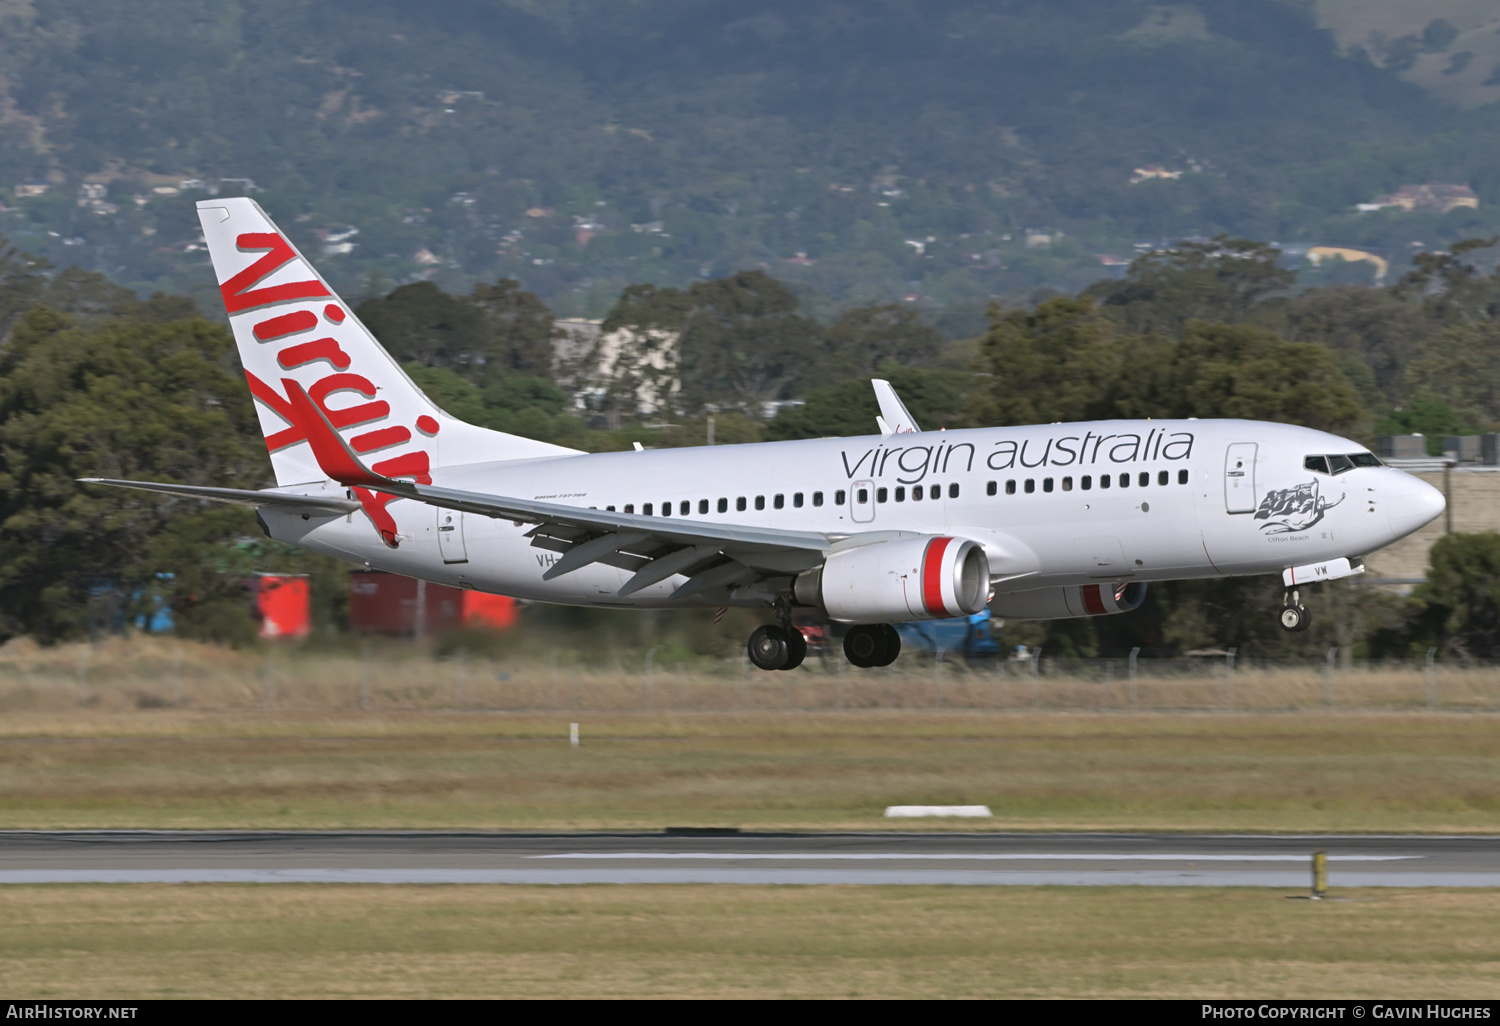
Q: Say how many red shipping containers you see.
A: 2